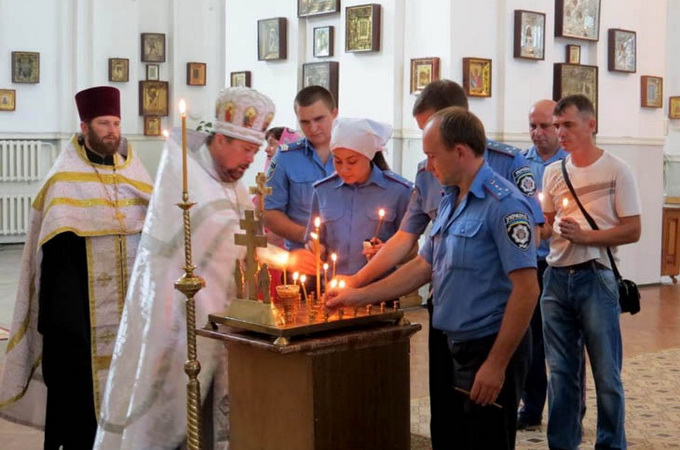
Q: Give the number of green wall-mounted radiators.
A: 0